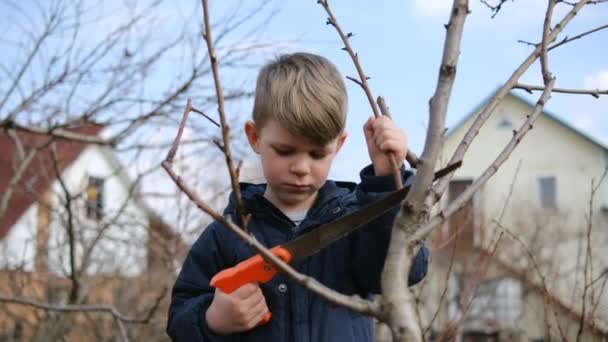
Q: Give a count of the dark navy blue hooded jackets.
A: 1